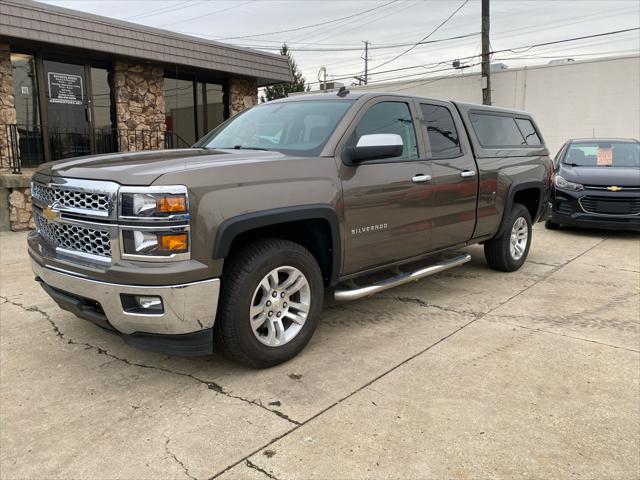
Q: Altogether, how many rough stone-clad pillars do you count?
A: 3